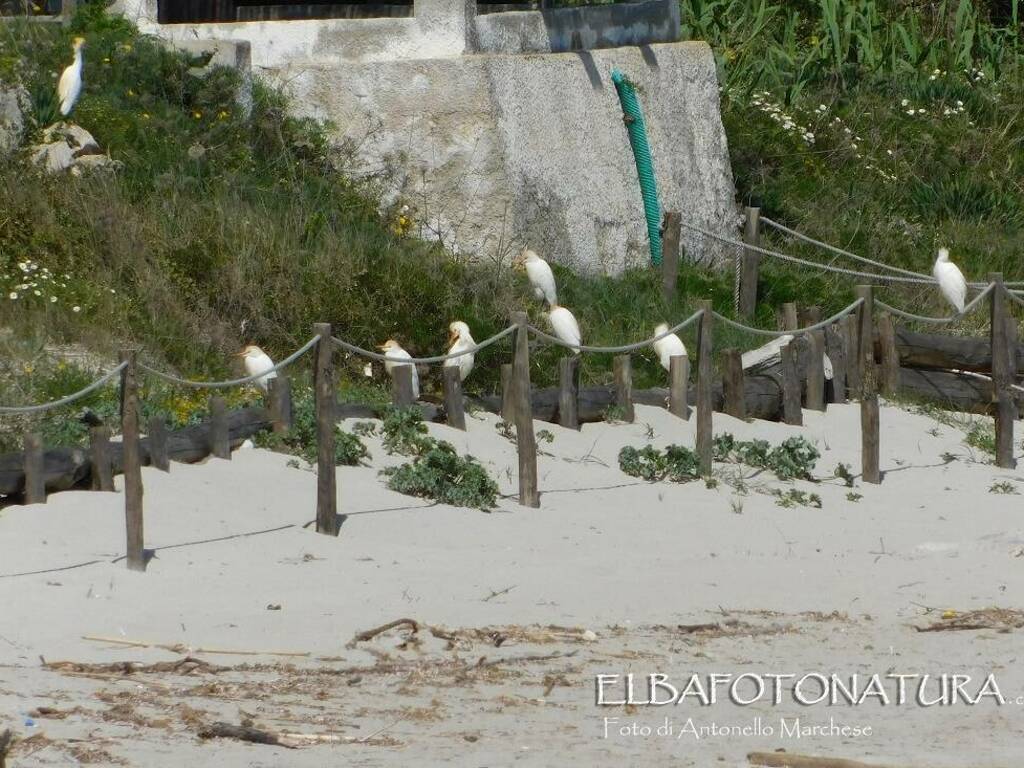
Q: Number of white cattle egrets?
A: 8